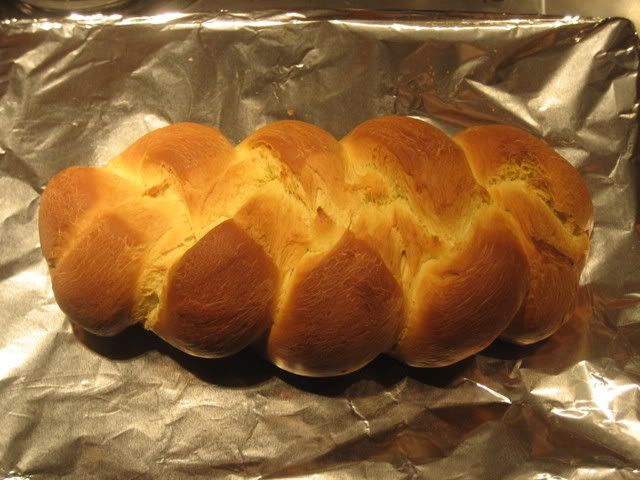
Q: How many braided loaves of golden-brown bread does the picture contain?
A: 1